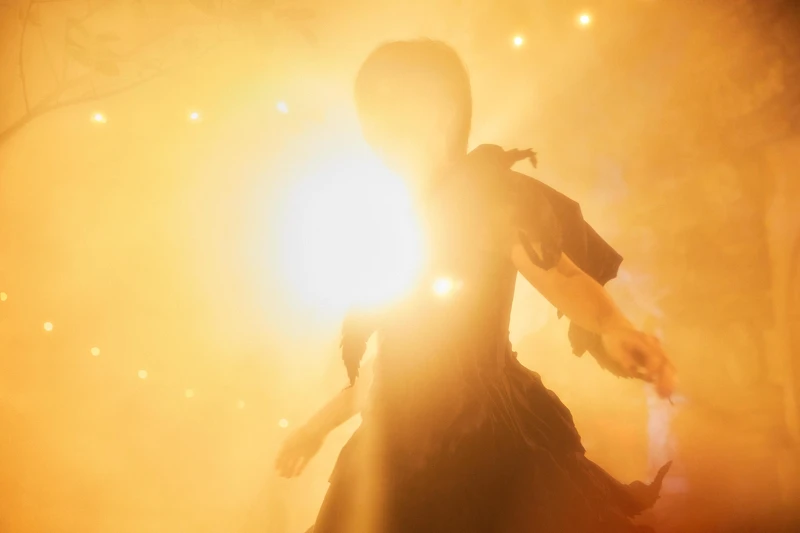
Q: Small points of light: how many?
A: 13